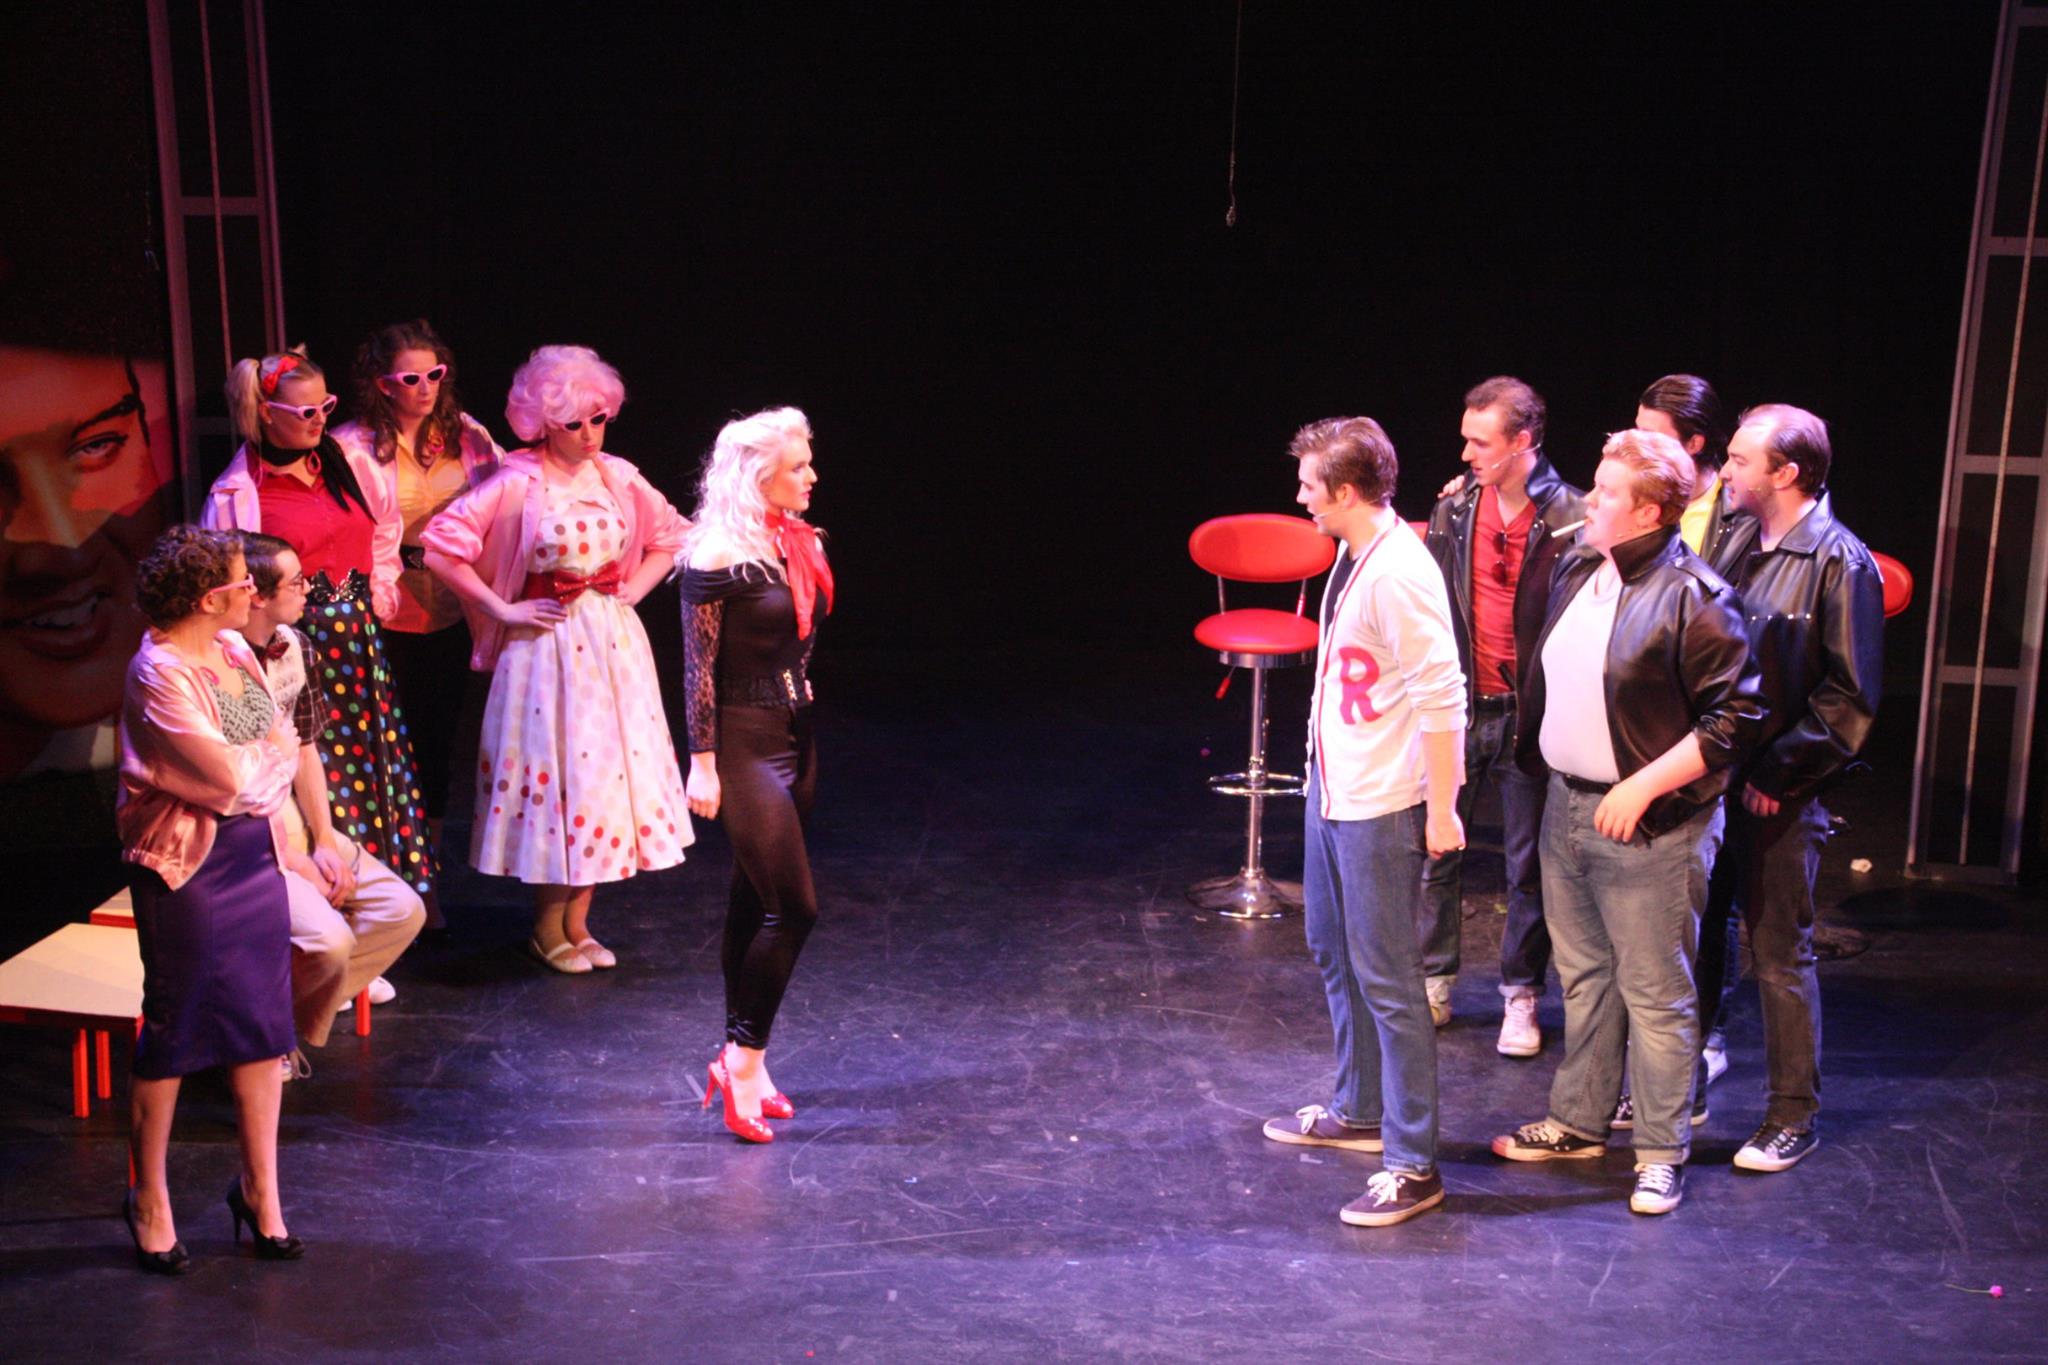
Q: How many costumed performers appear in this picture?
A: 11